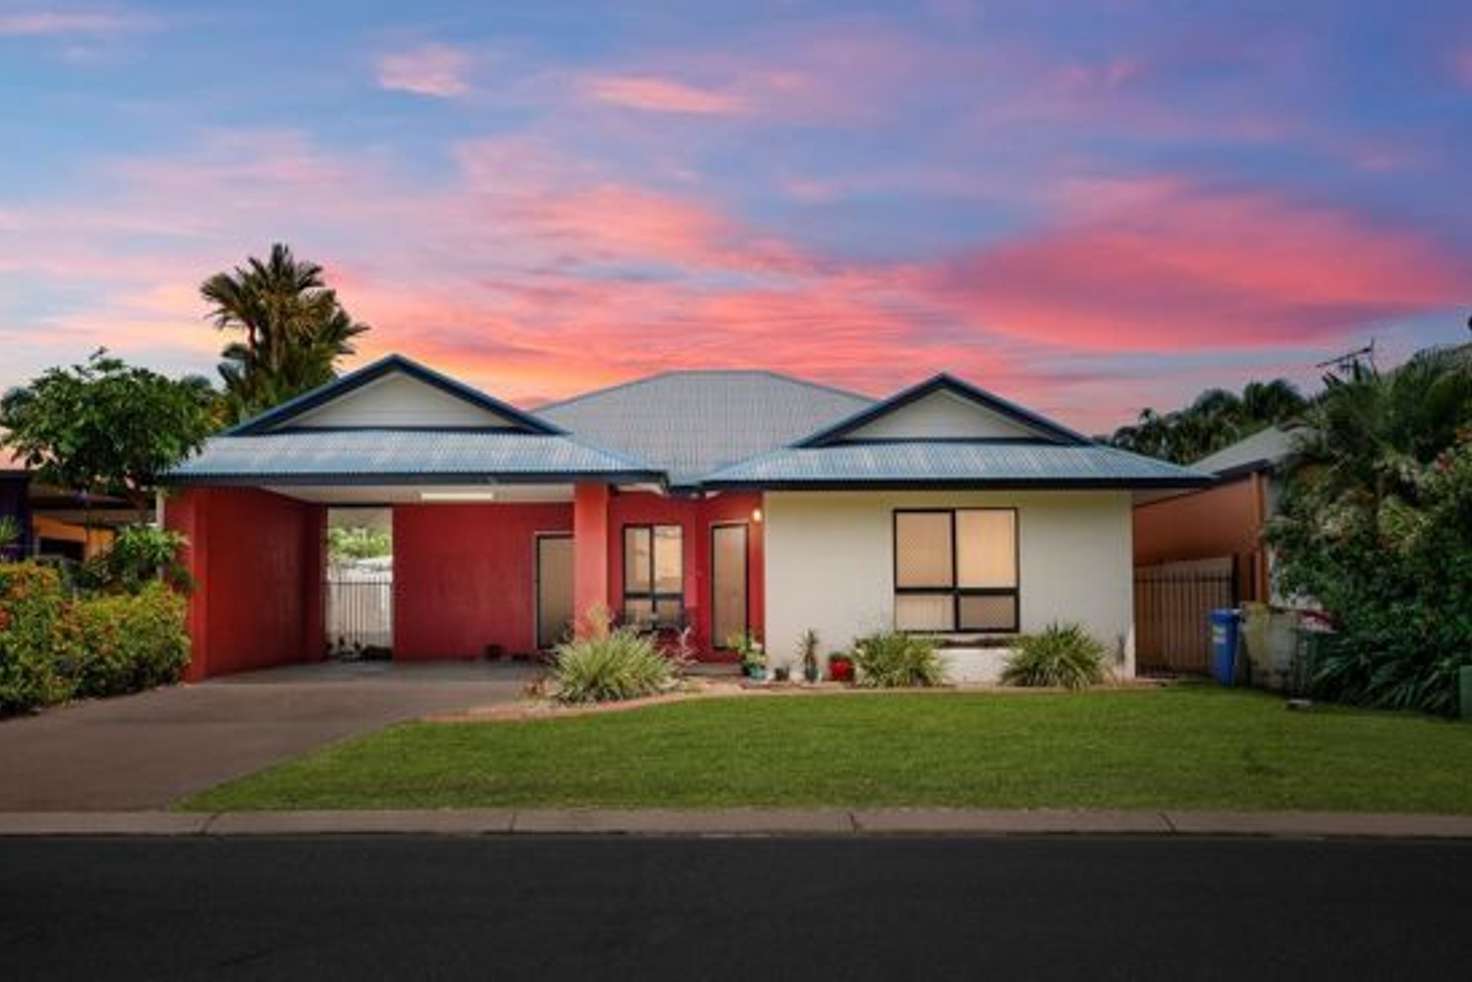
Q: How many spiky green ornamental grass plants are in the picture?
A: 3